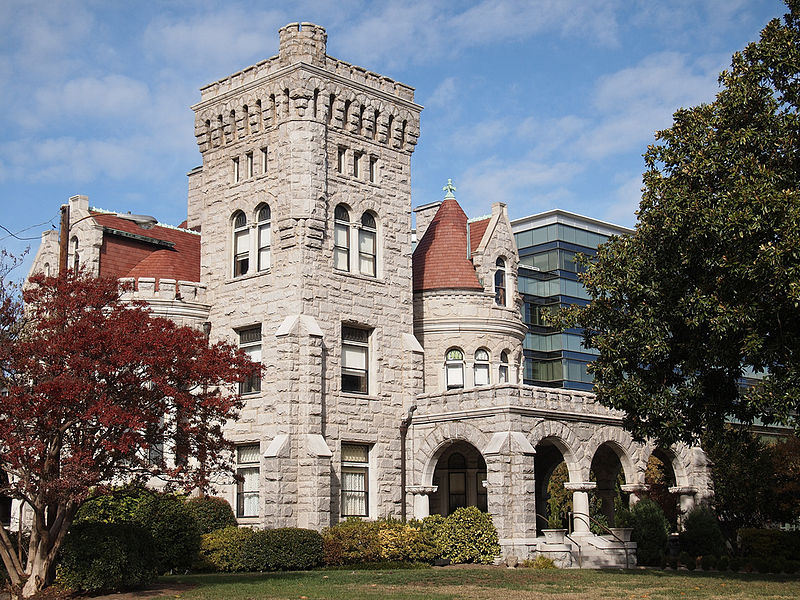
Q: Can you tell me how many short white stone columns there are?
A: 4